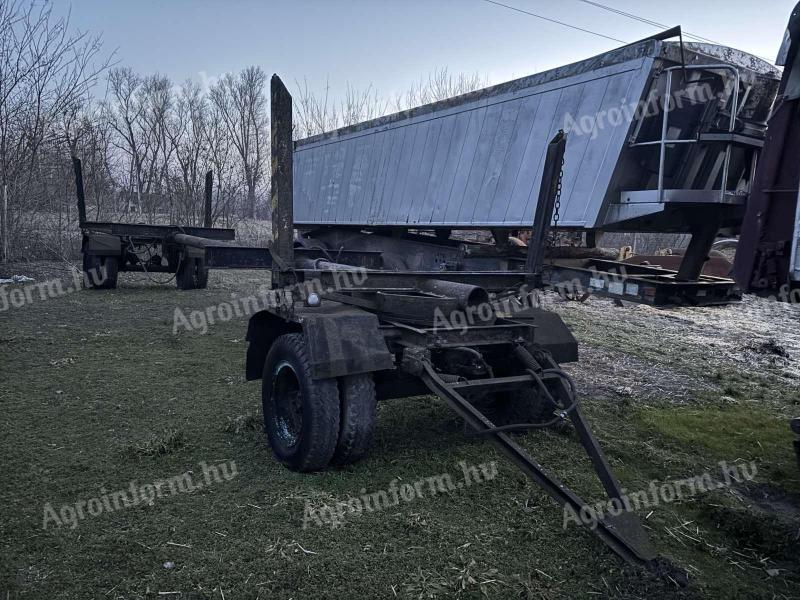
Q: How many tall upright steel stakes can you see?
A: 4